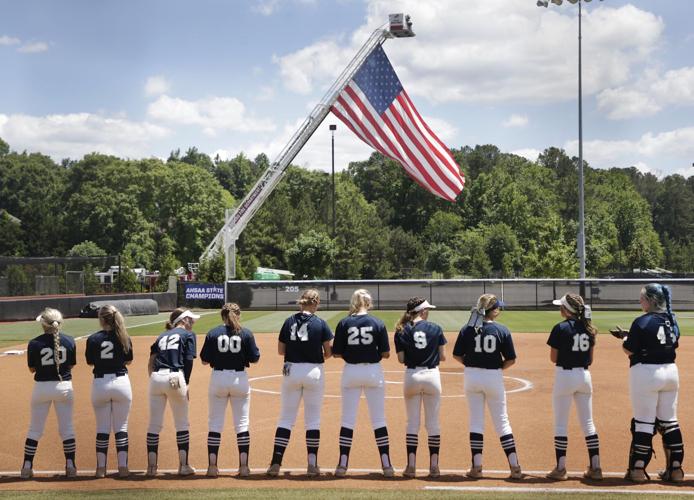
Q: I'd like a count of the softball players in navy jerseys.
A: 10